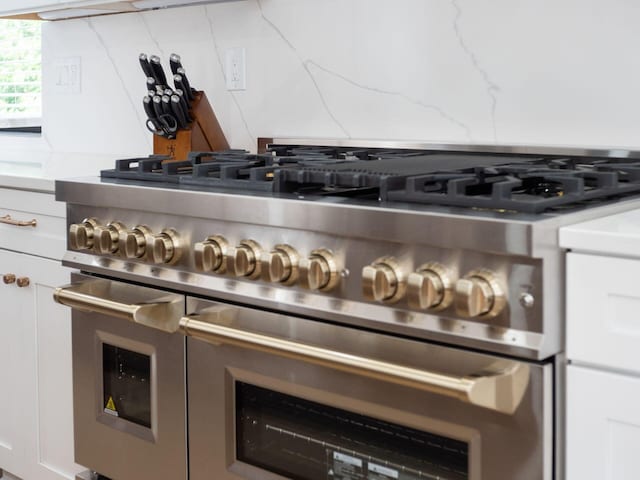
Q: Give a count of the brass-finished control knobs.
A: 11